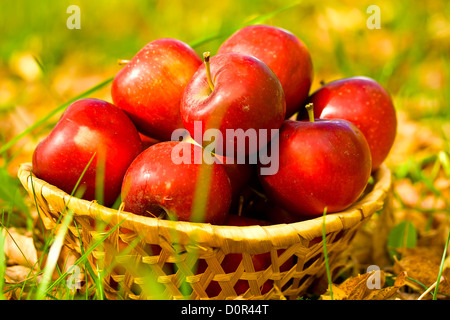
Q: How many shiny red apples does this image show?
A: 7